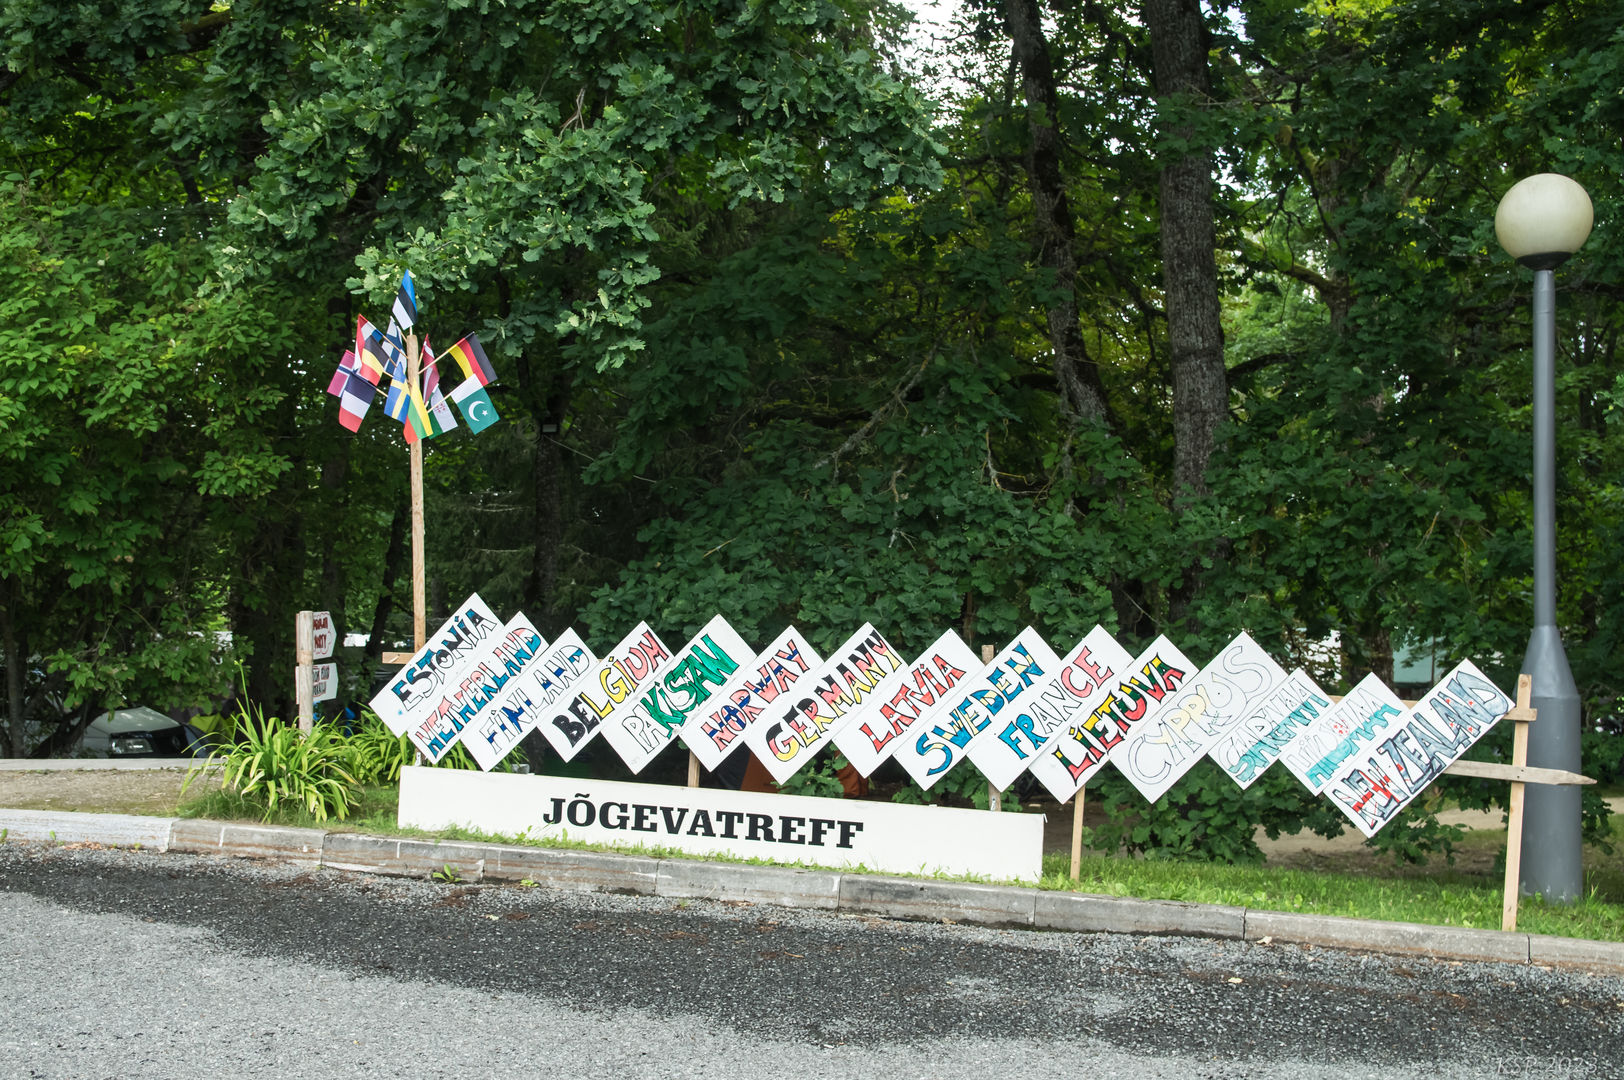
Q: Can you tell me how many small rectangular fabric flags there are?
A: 12